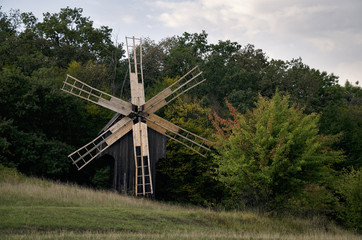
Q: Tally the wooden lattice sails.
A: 6